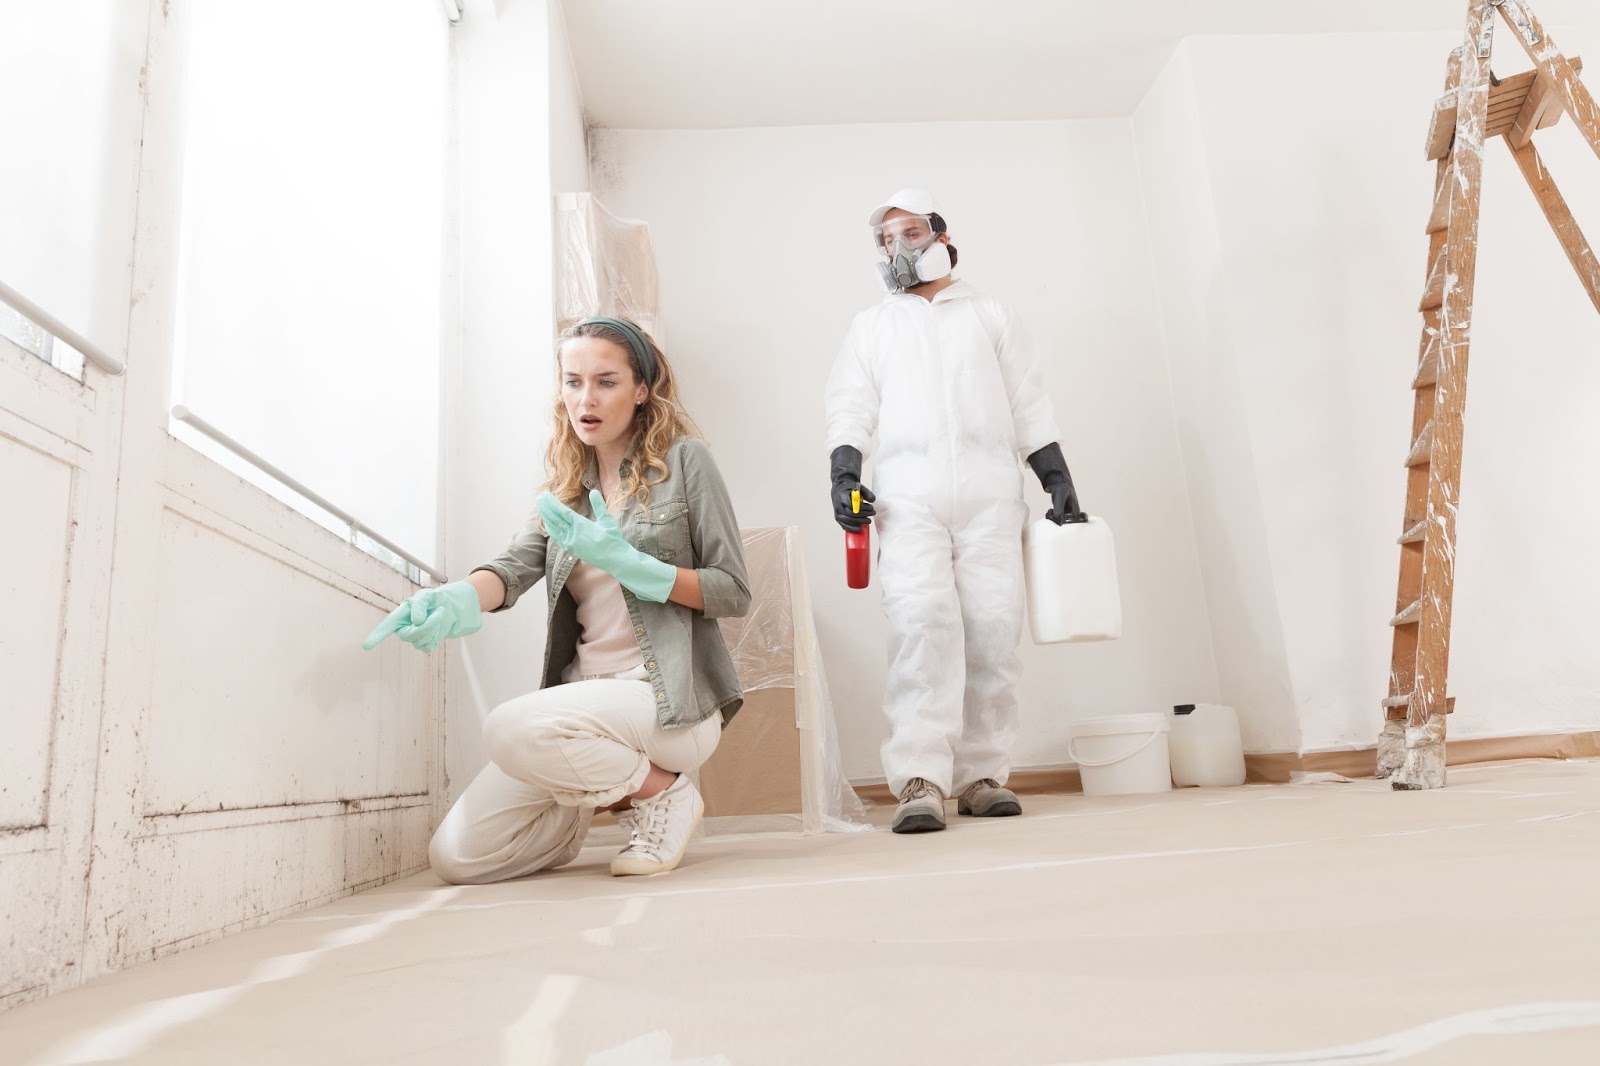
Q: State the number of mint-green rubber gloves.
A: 2